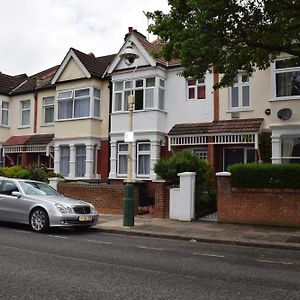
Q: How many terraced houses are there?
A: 4